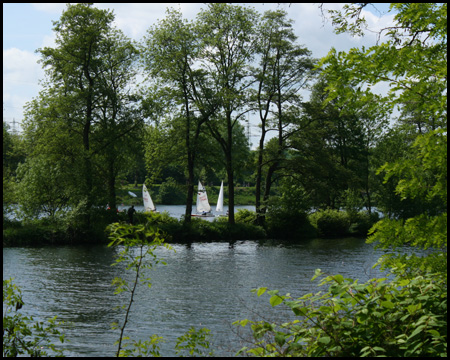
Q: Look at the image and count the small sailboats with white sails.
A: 3